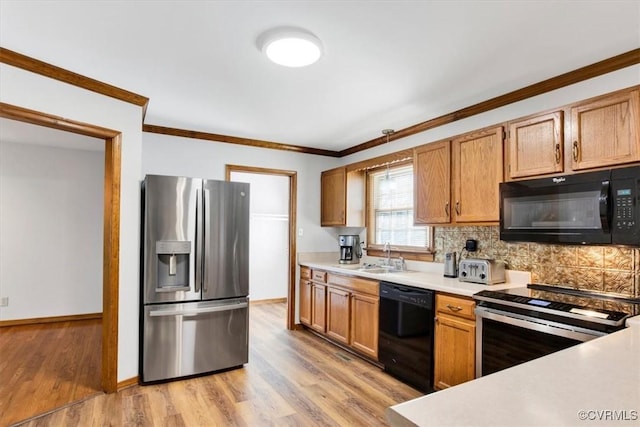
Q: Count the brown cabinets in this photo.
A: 10